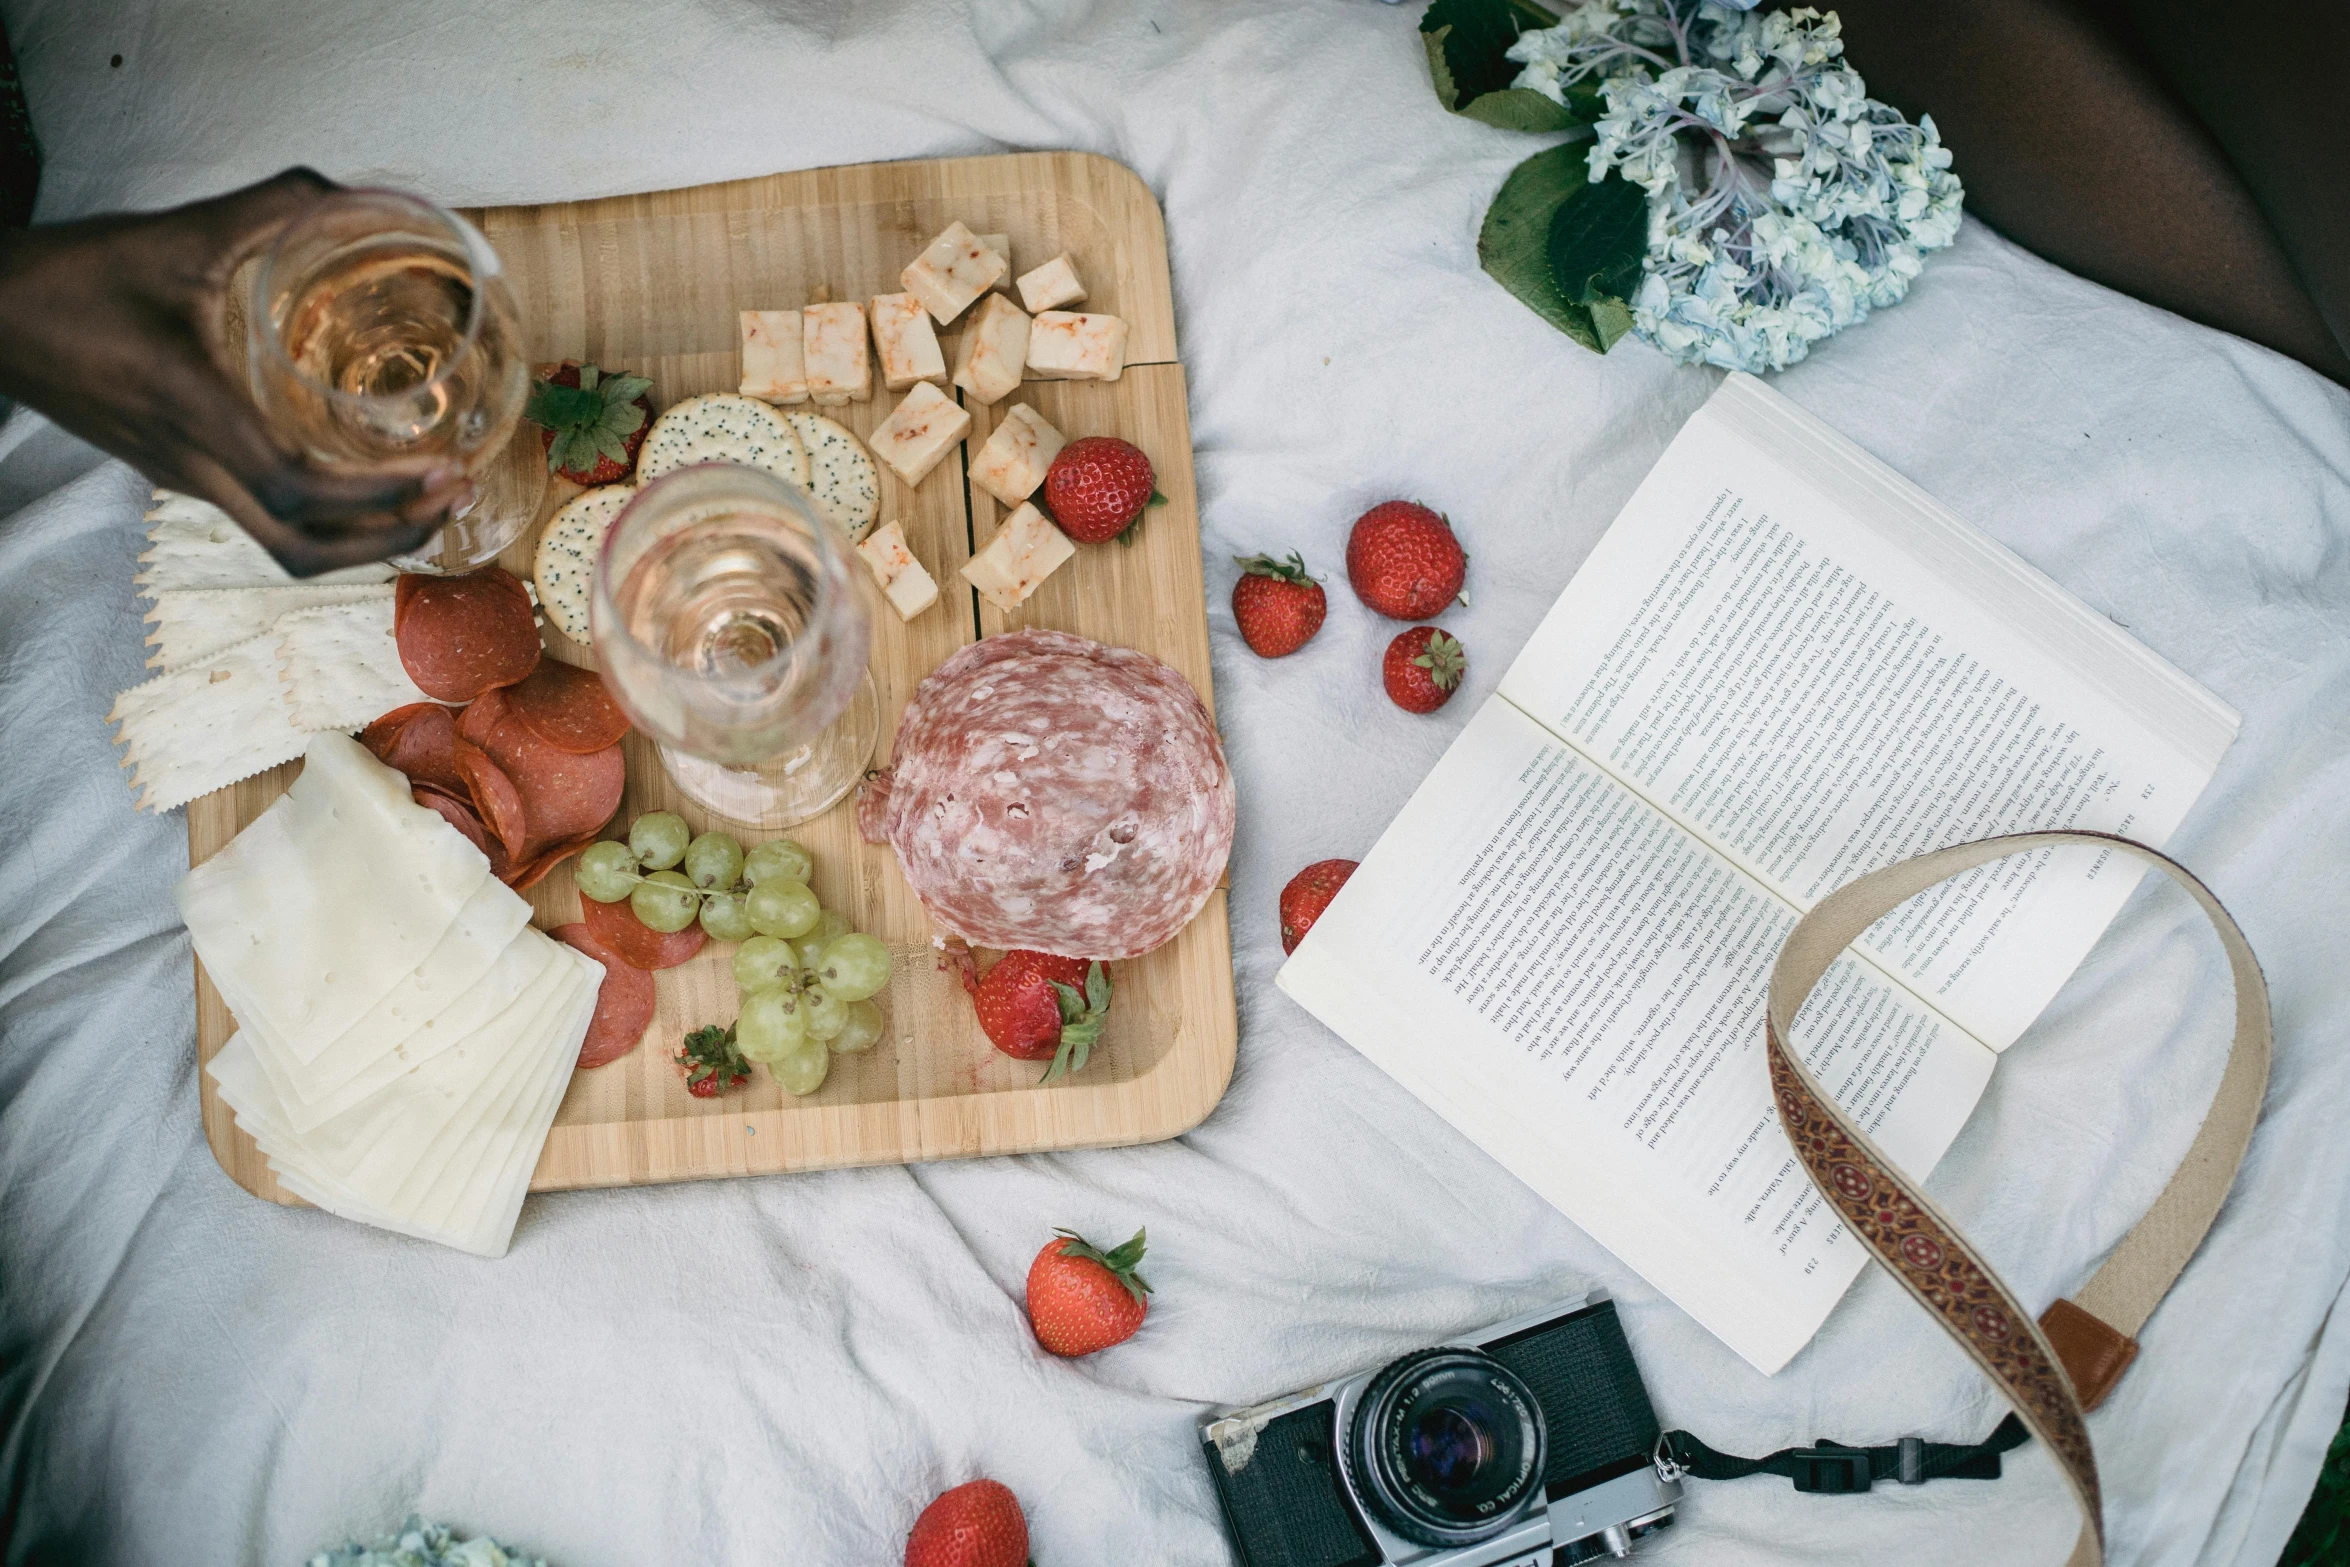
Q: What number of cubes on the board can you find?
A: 12